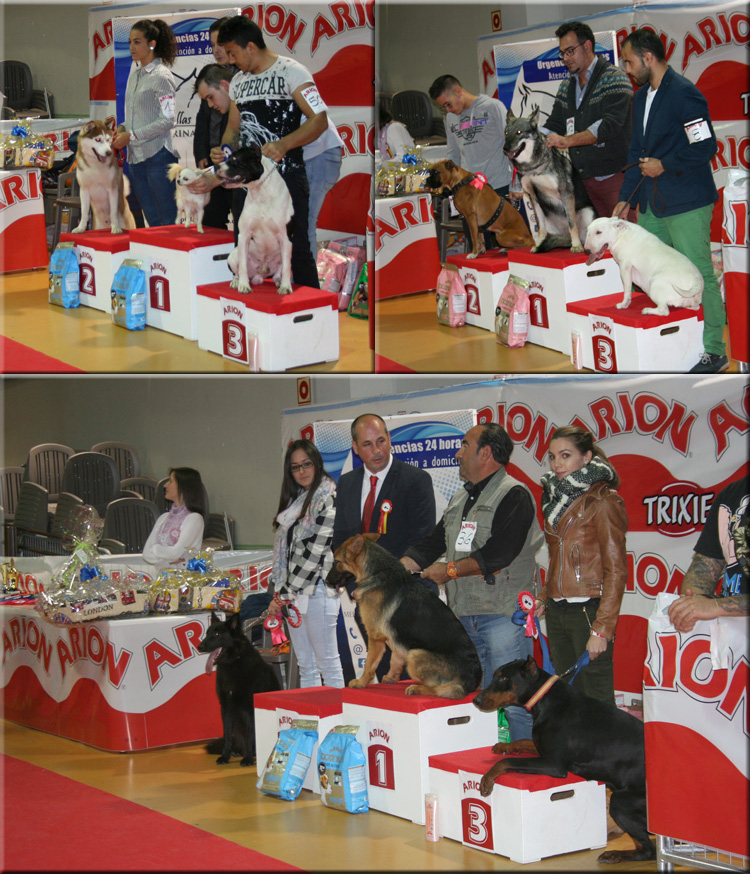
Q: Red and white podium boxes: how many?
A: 9